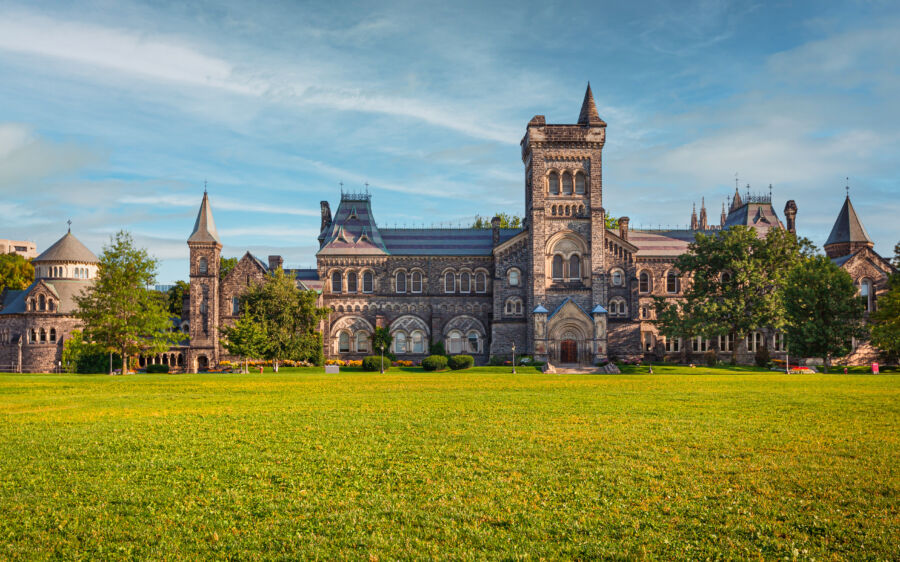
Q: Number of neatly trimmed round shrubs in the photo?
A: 3